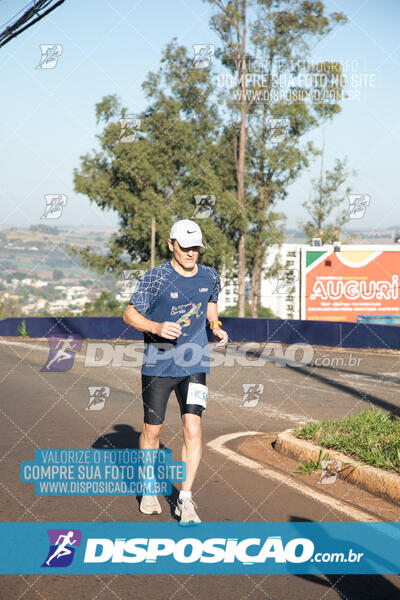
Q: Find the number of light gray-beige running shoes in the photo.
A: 2